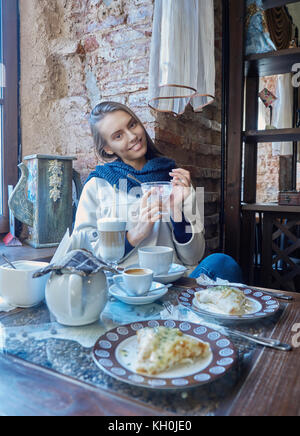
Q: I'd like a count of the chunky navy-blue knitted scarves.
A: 1